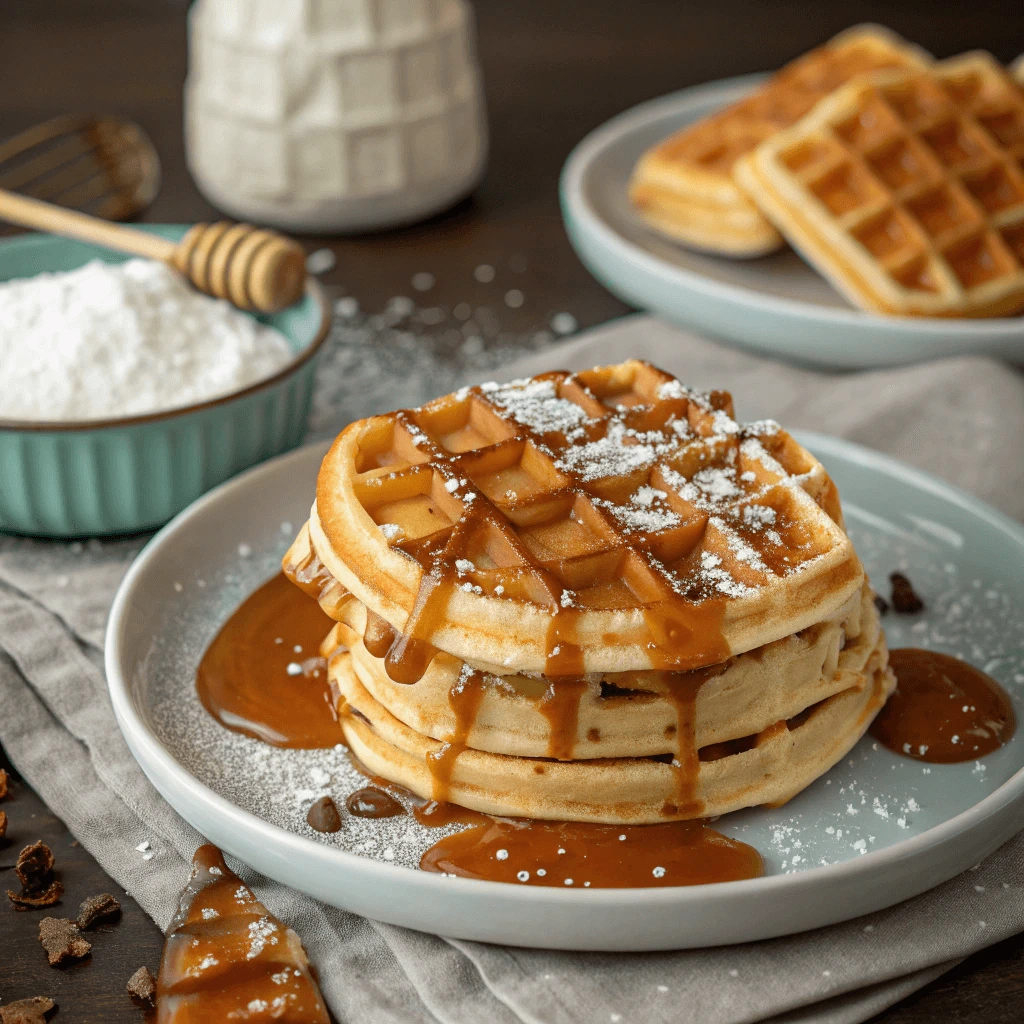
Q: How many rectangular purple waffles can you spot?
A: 0